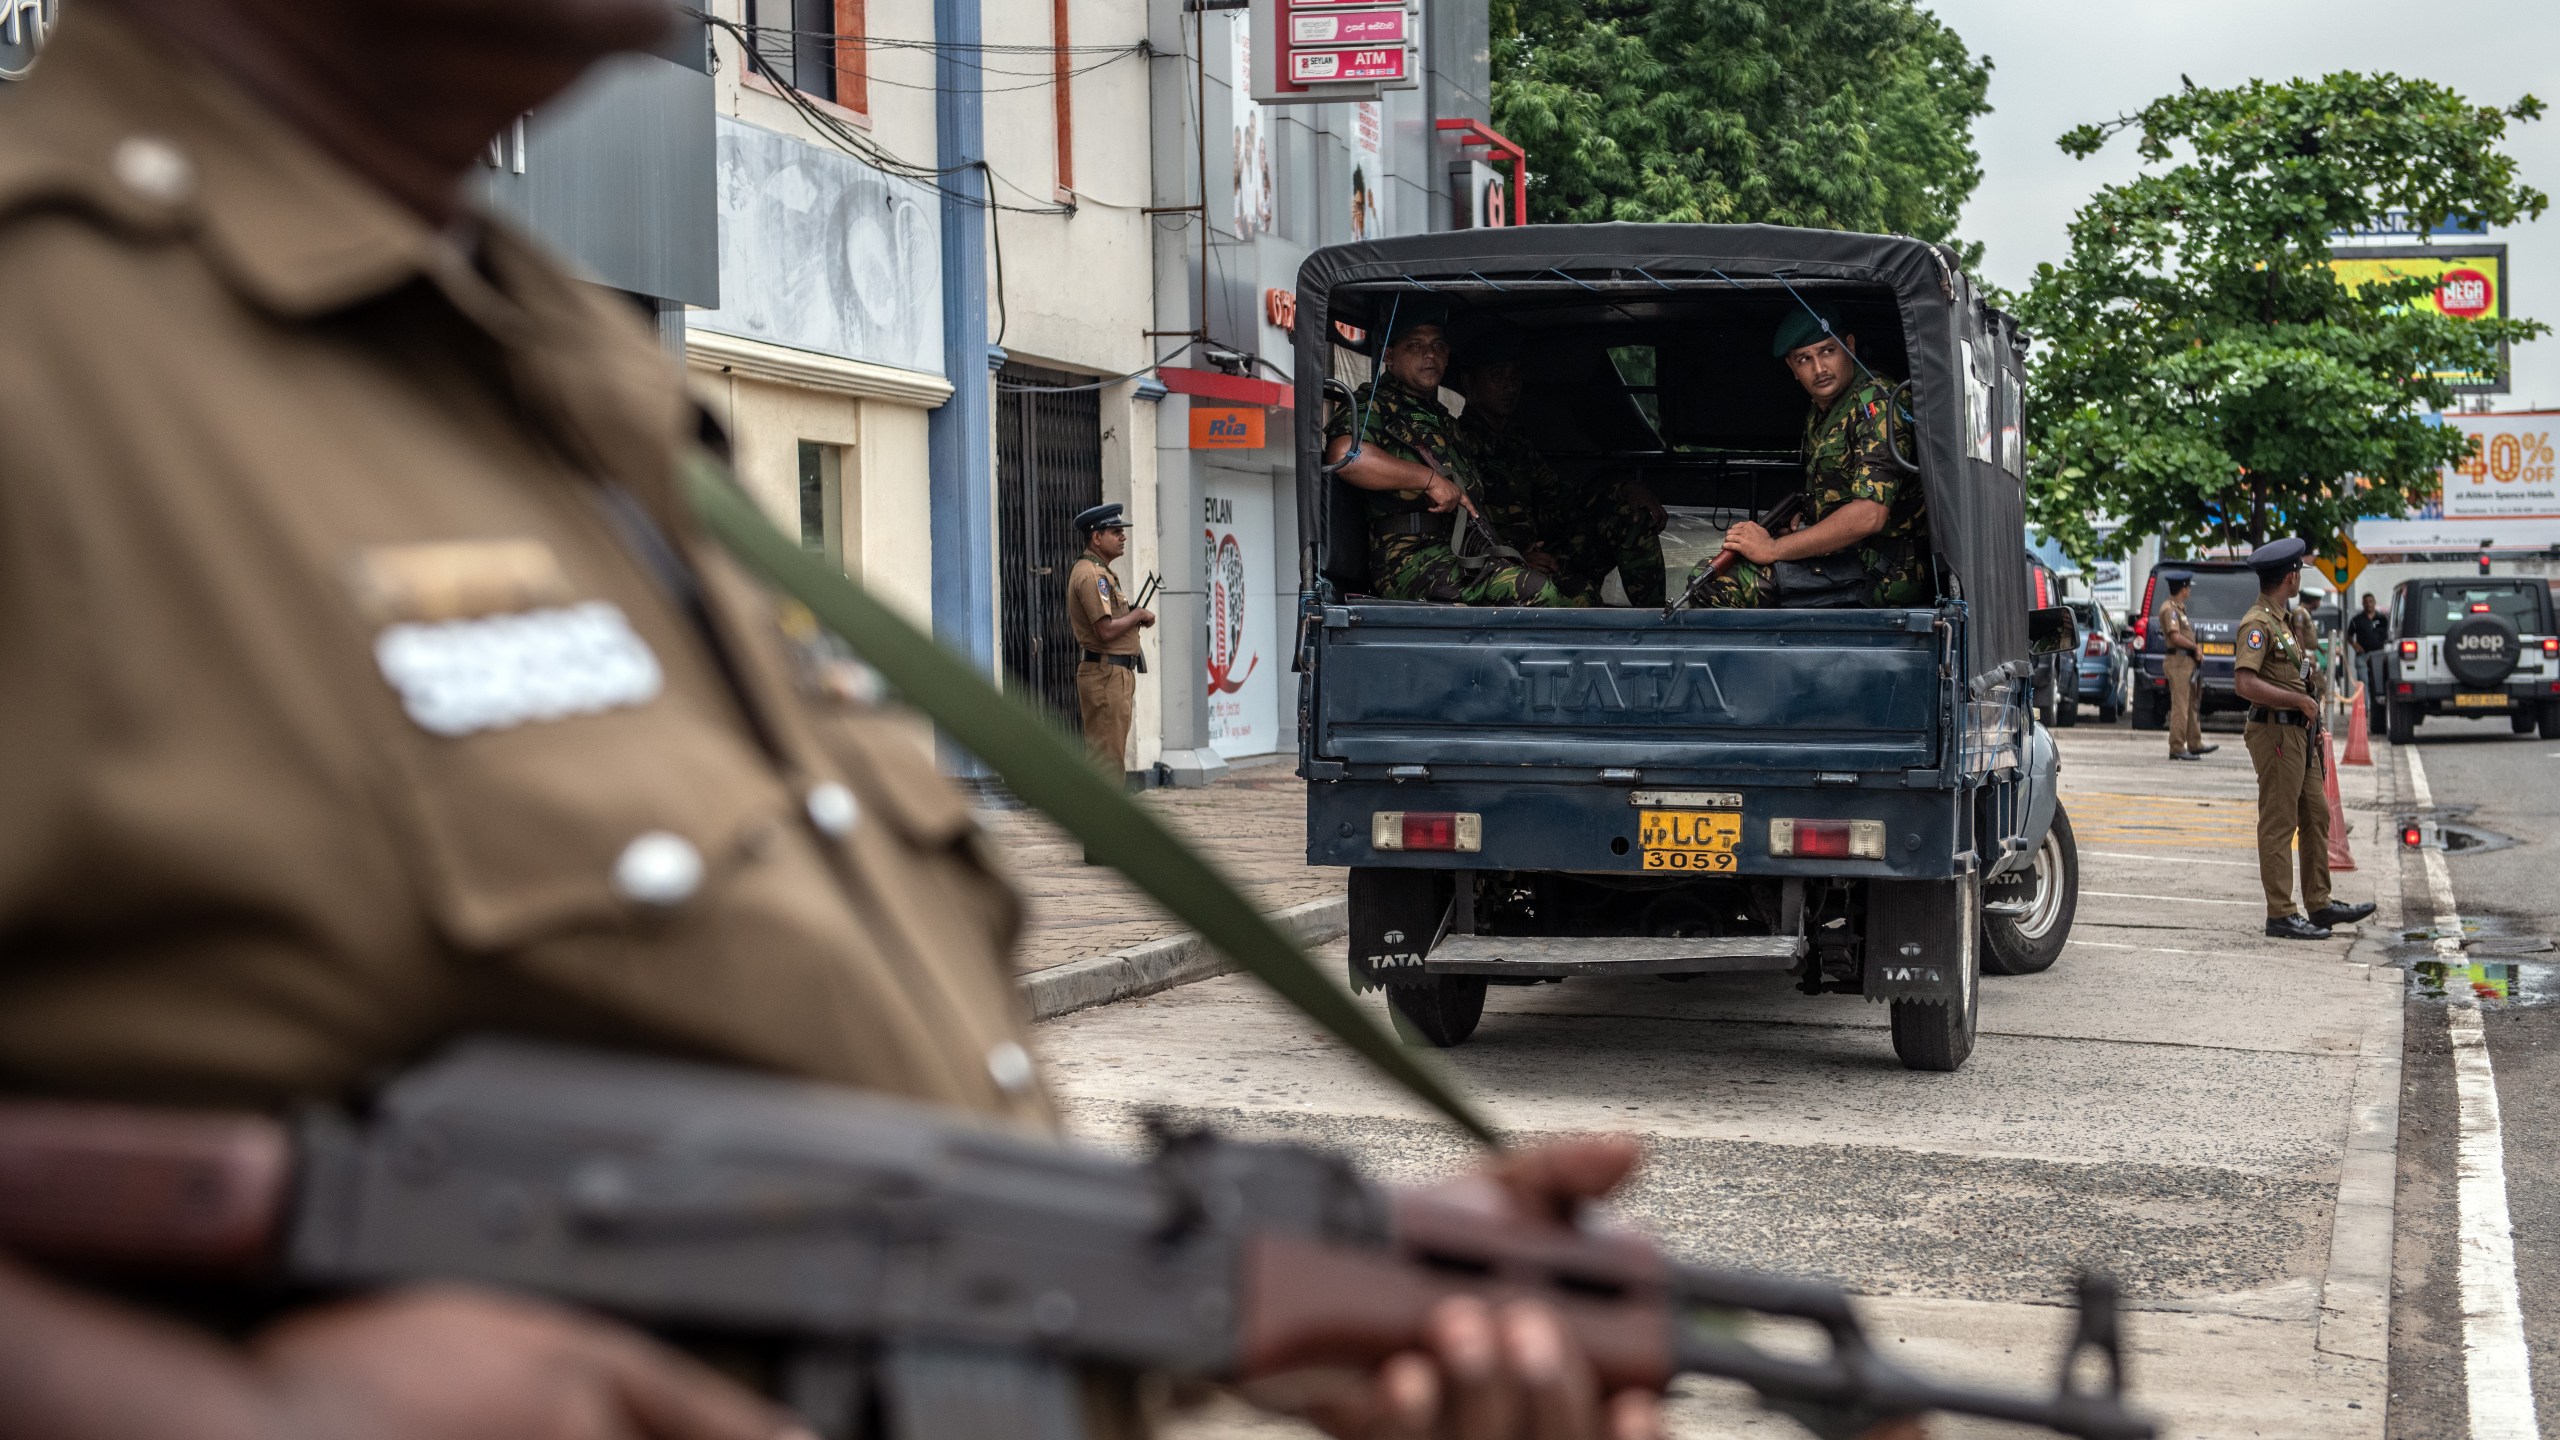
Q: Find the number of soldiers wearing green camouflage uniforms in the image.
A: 3